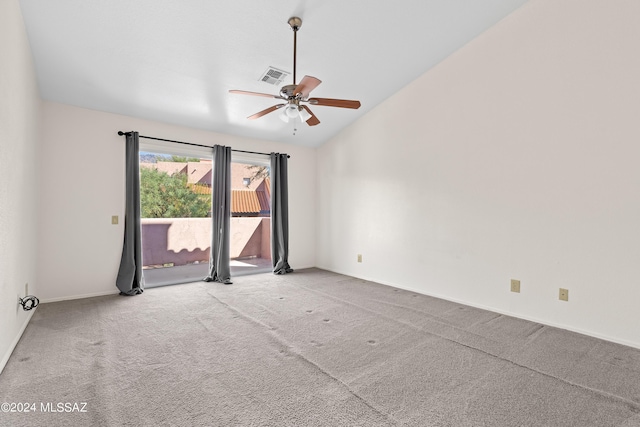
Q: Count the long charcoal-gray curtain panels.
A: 3